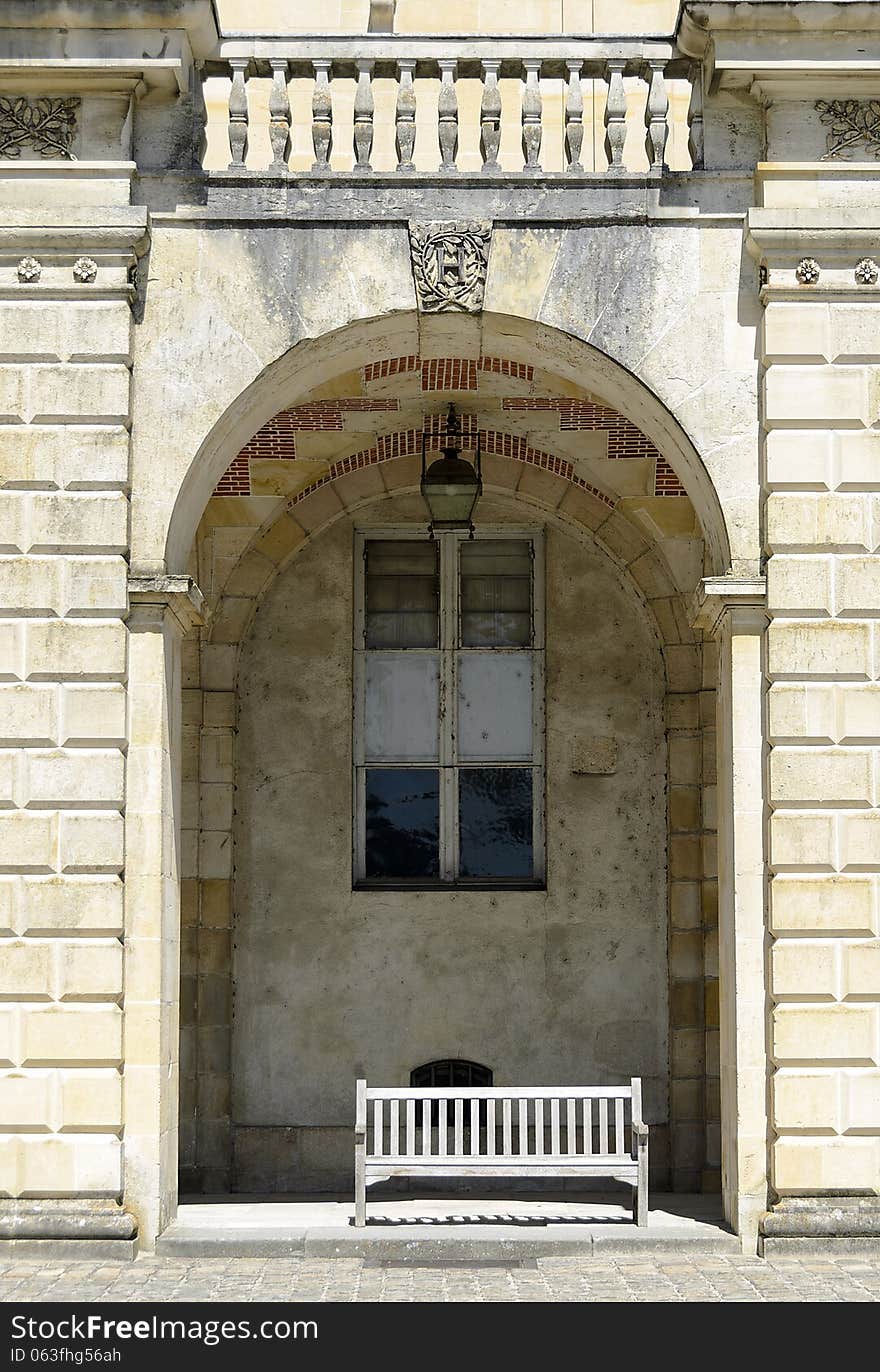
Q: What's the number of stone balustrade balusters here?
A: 11